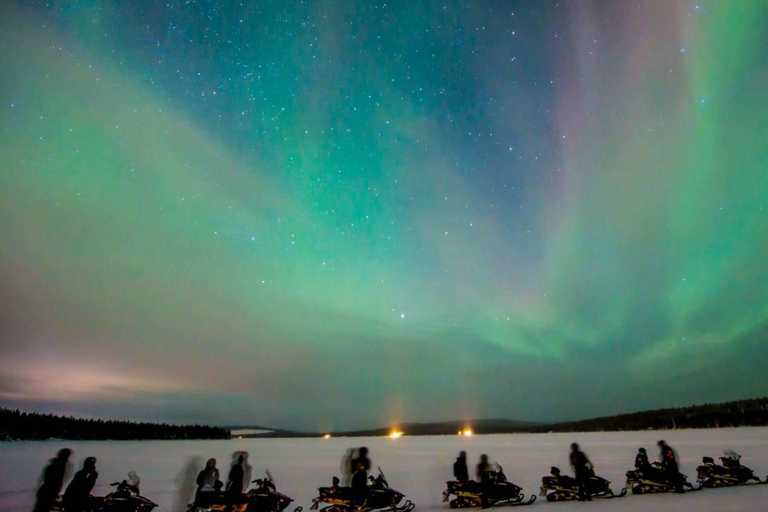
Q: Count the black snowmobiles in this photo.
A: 7